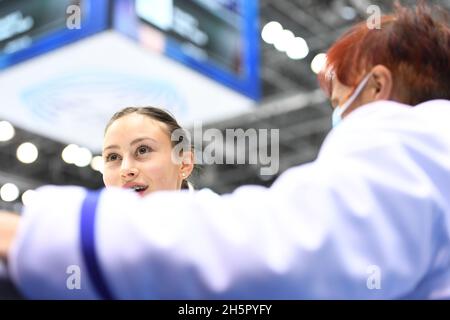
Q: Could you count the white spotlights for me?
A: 11